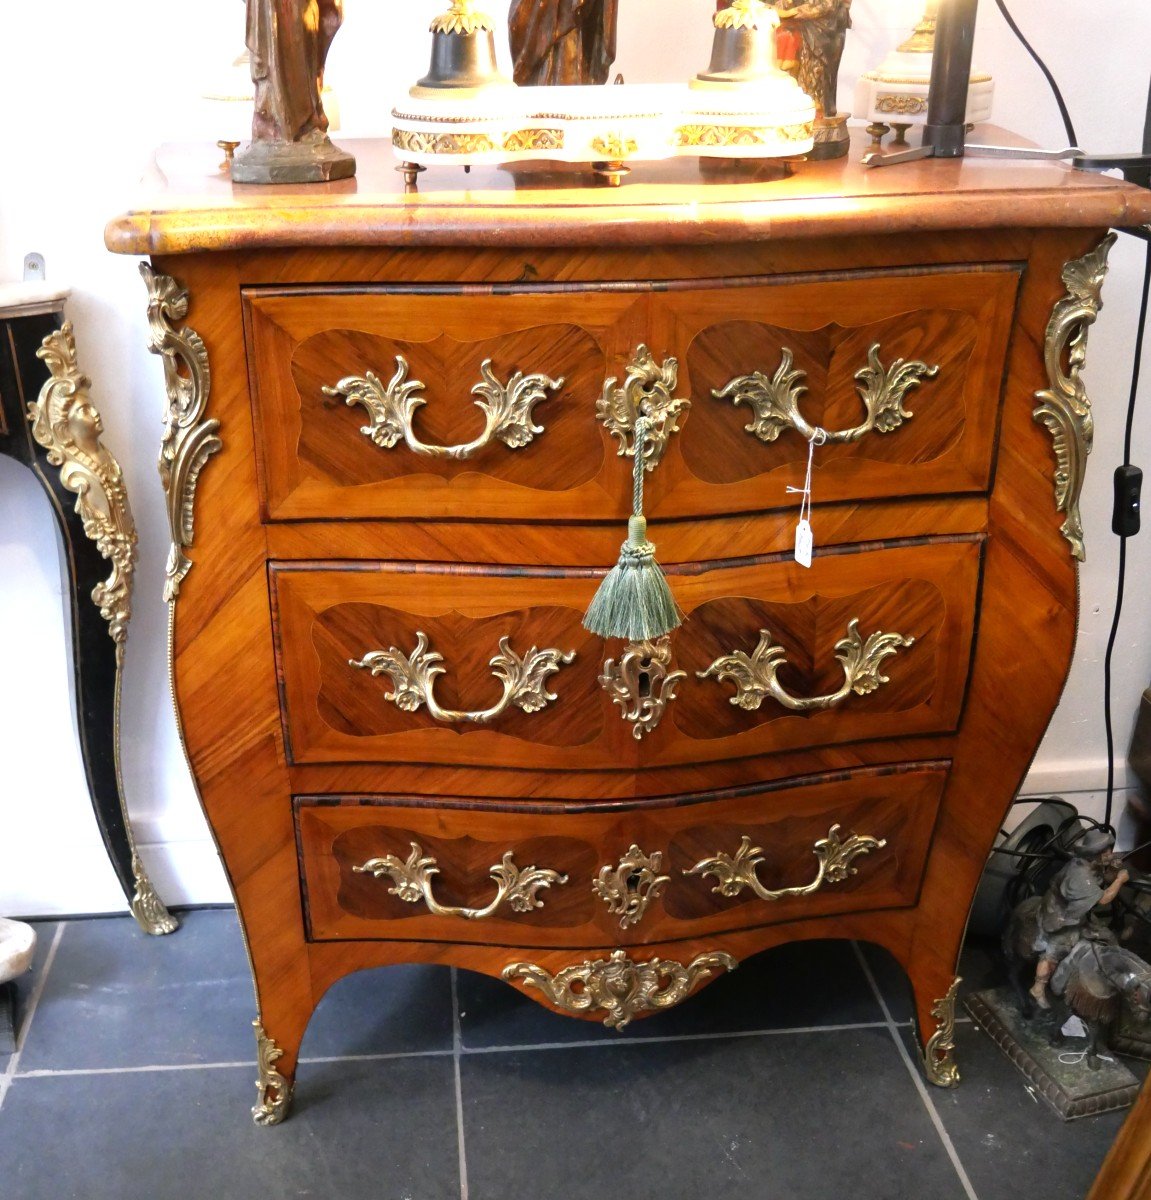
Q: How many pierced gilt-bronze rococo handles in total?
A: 6